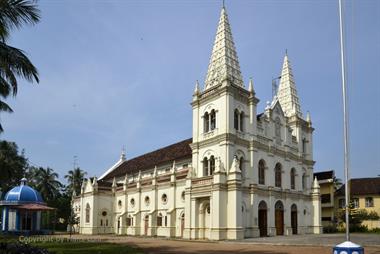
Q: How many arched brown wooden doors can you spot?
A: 3